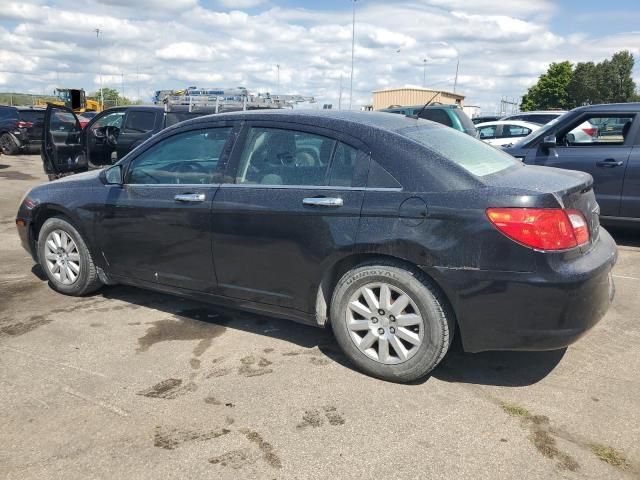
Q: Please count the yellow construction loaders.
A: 1